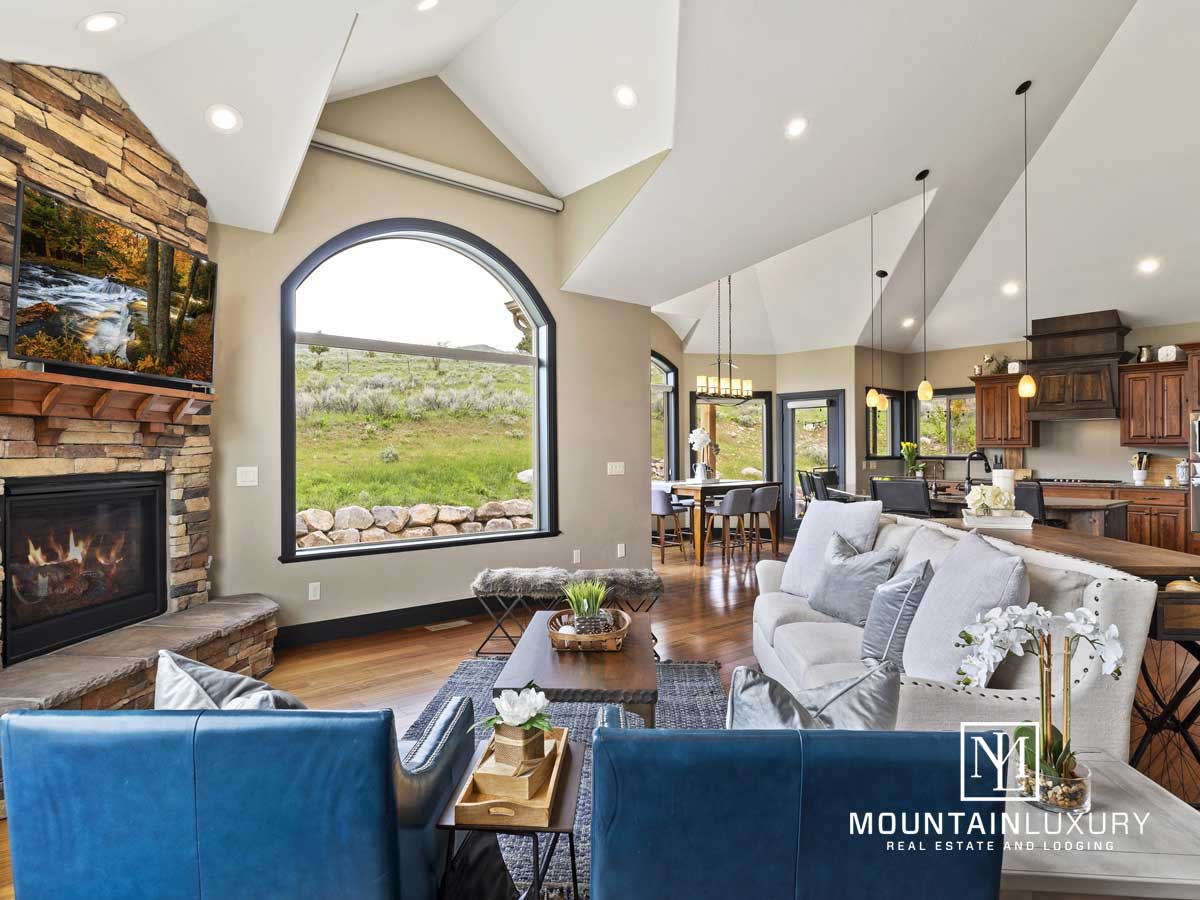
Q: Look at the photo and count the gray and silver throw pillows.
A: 6